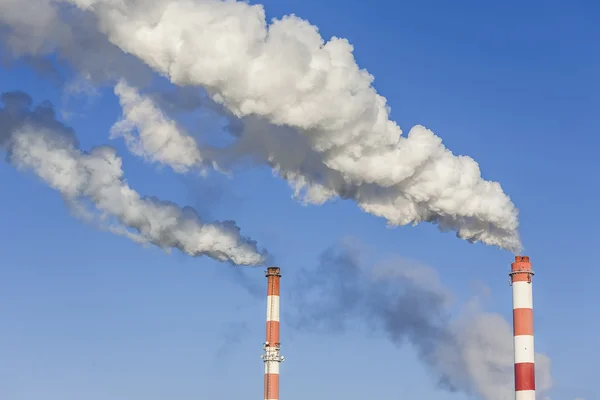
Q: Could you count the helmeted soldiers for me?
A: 0